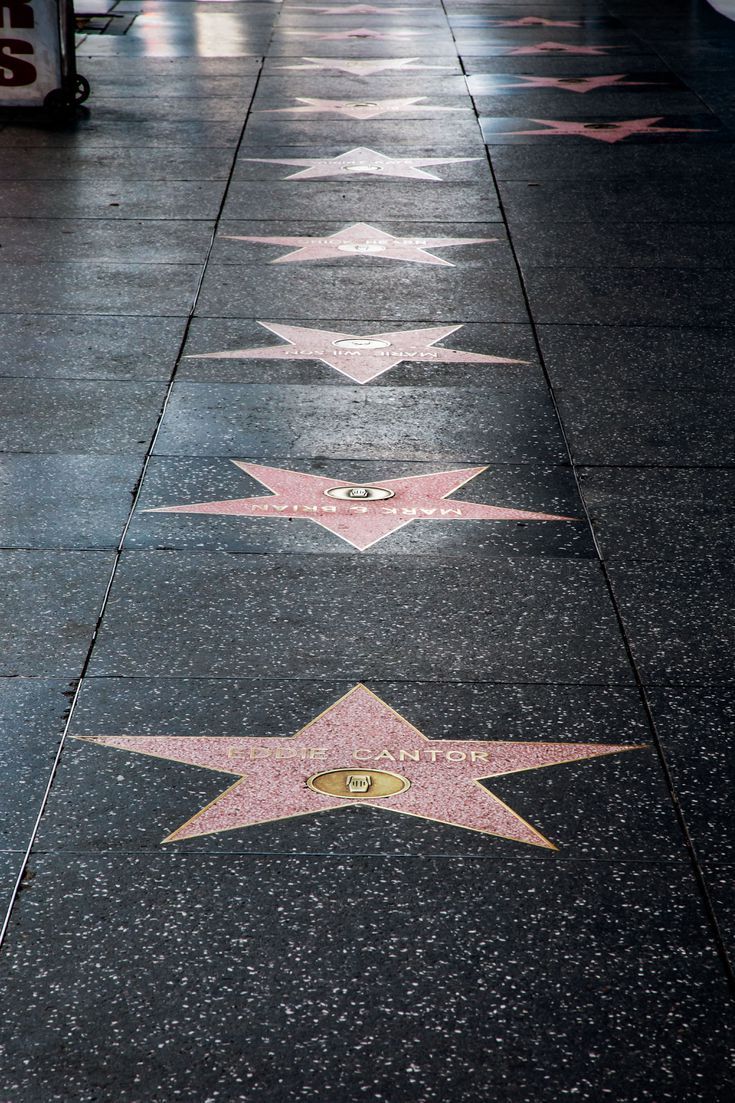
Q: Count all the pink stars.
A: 13